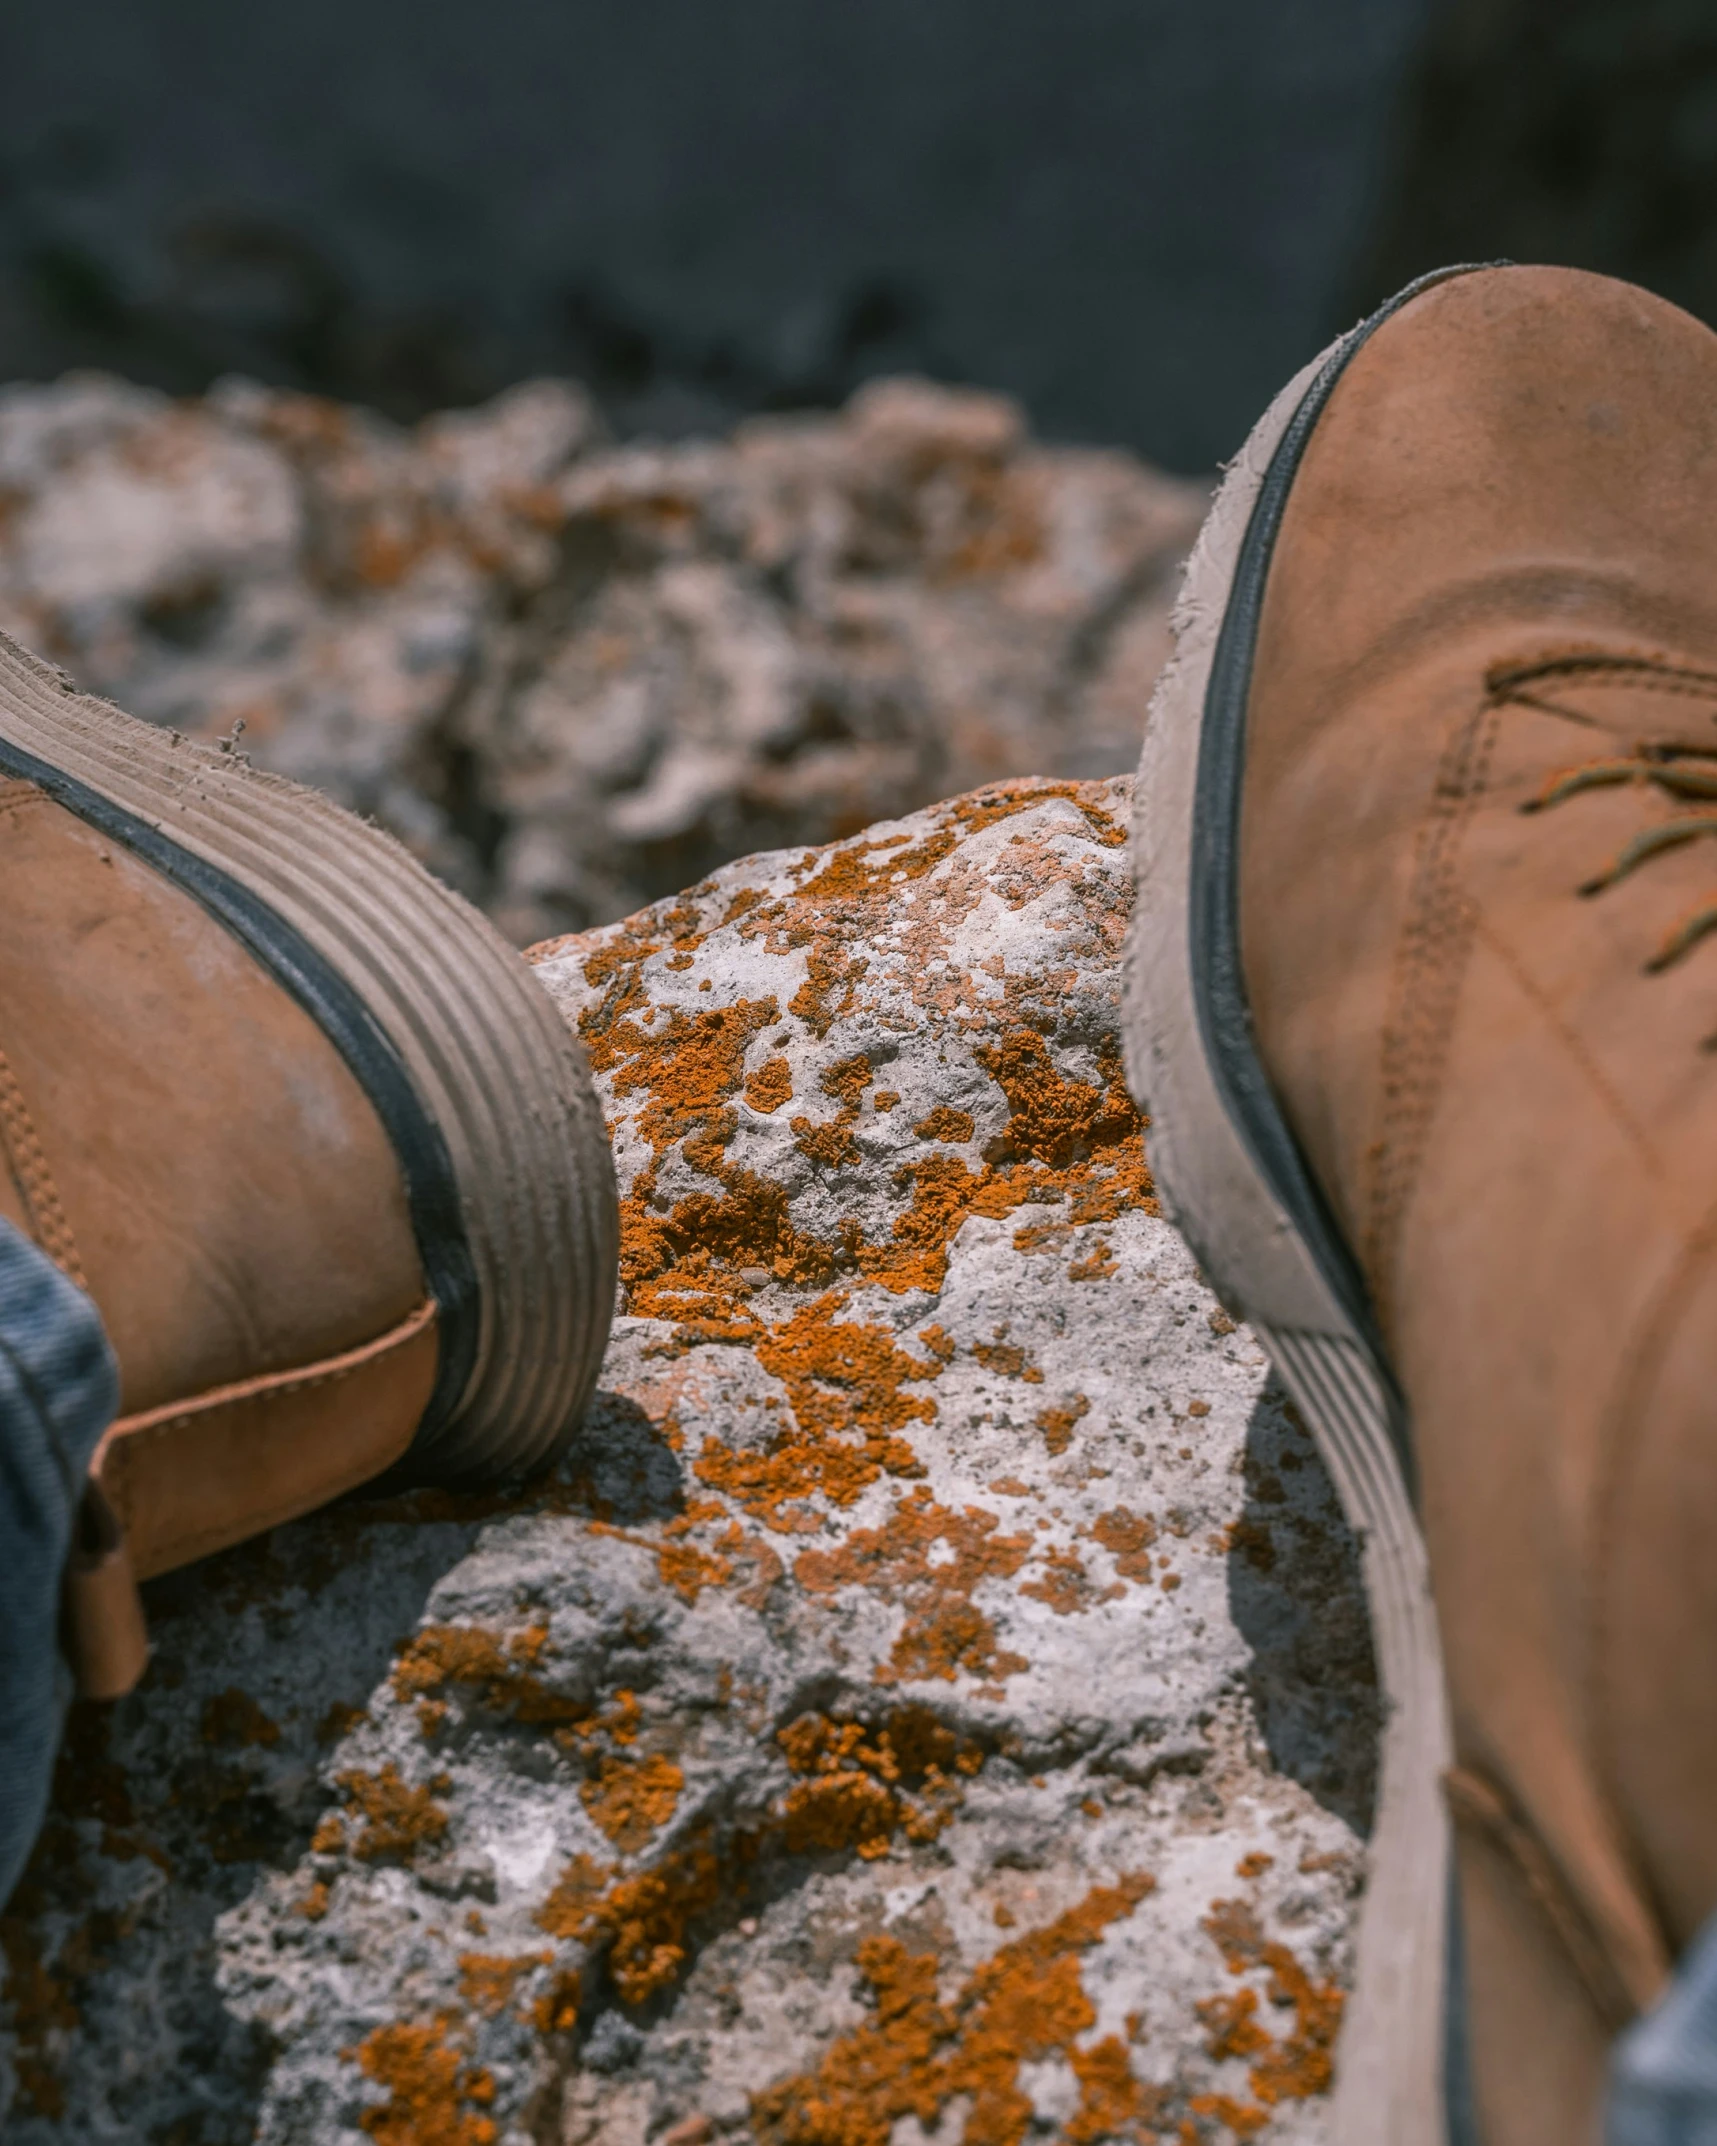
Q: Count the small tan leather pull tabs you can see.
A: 1